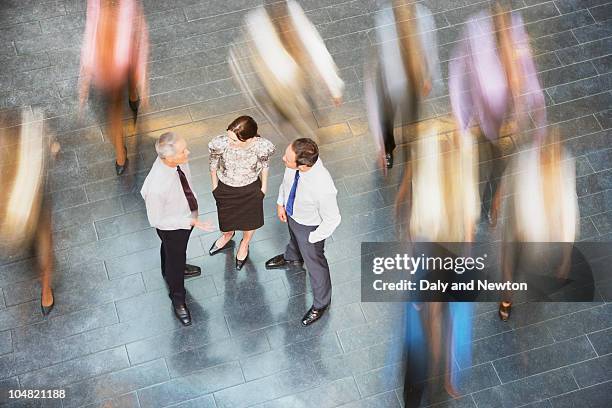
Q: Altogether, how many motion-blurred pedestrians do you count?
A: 8